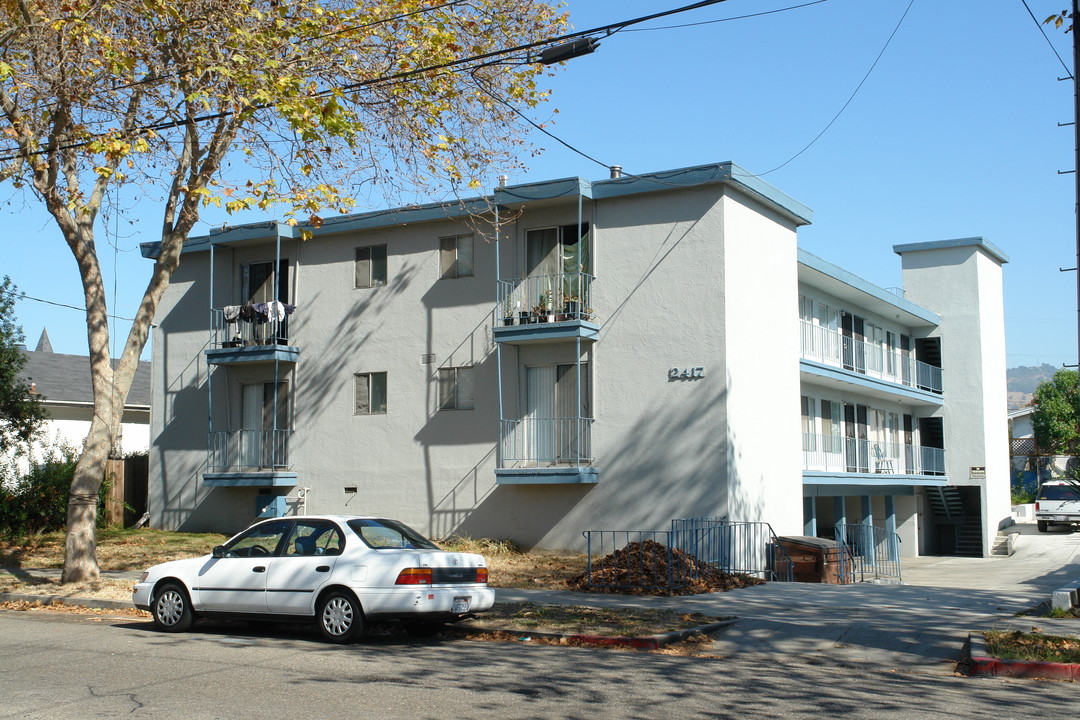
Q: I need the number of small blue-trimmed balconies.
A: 4